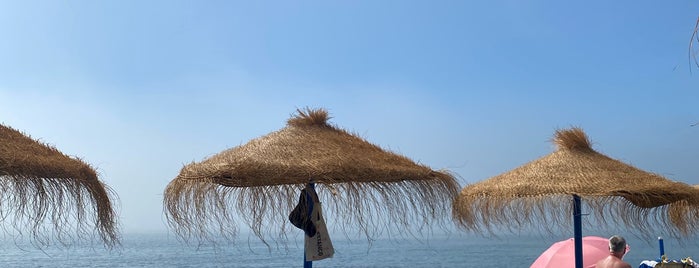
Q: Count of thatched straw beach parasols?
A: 3